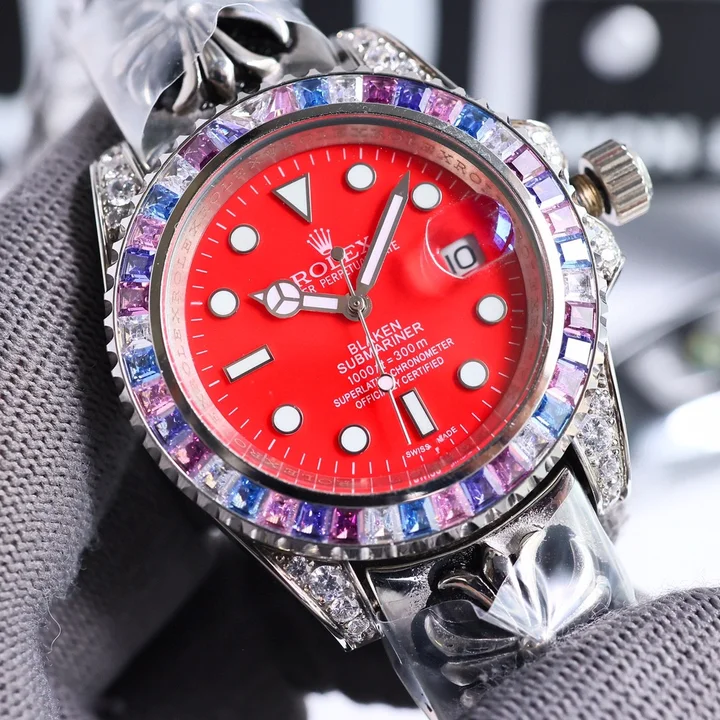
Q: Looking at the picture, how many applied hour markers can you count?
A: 11